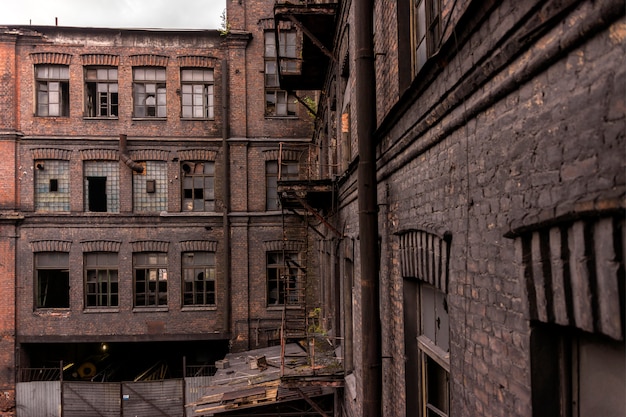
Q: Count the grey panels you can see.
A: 4